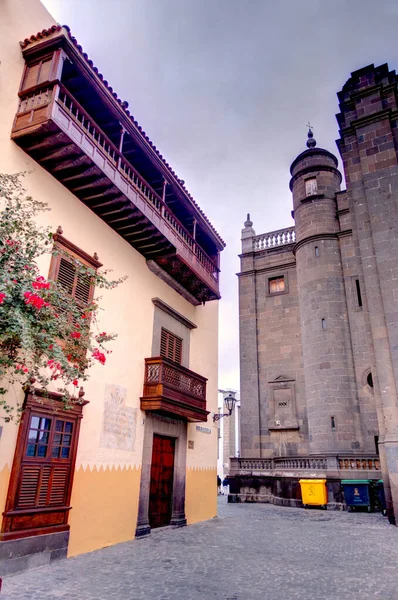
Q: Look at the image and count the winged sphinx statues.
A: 0